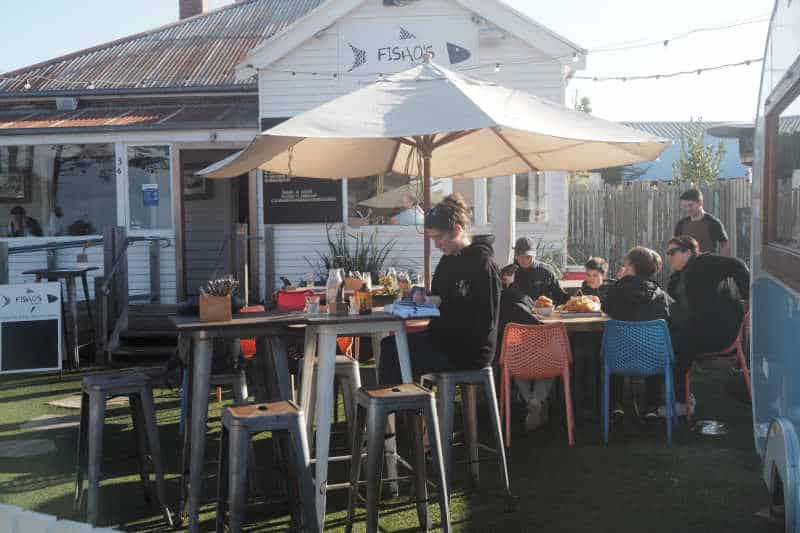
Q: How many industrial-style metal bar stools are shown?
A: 6